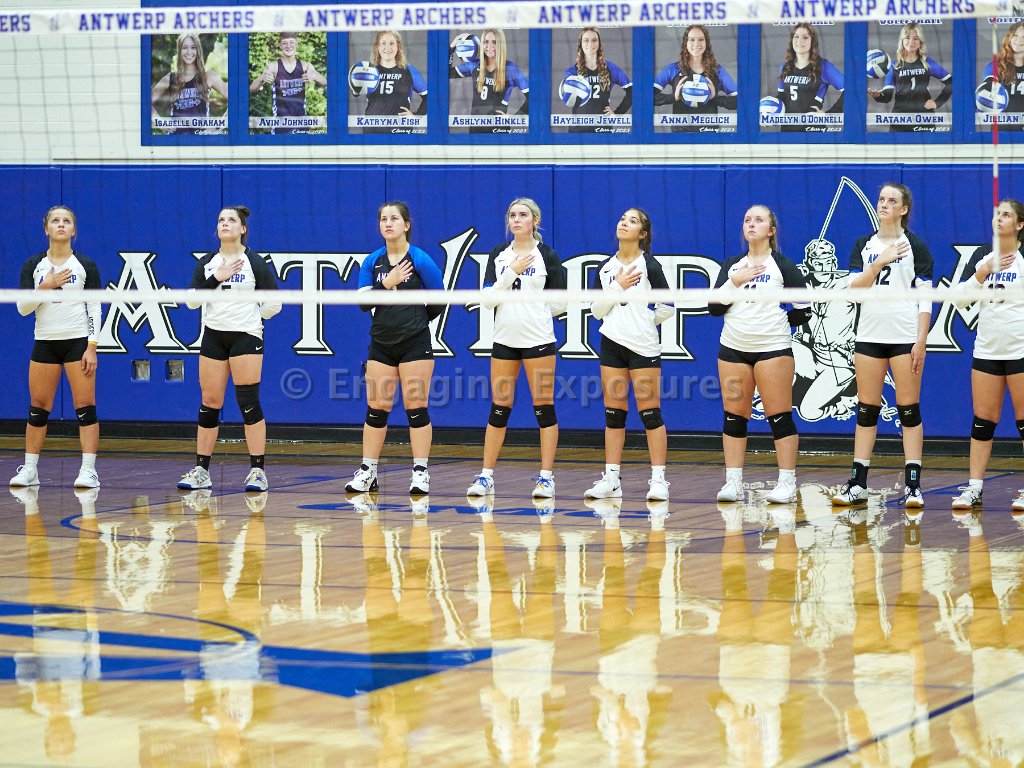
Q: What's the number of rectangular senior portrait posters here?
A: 9